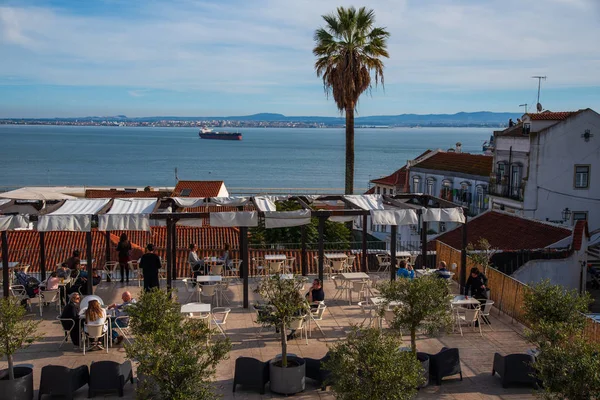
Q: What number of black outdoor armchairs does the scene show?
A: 6